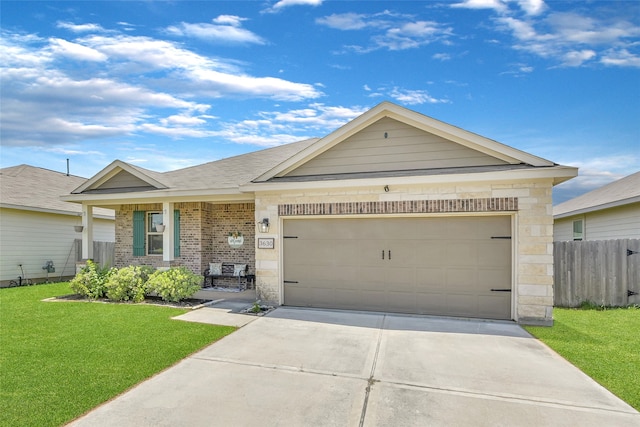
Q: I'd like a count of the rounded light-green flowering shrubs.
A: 3